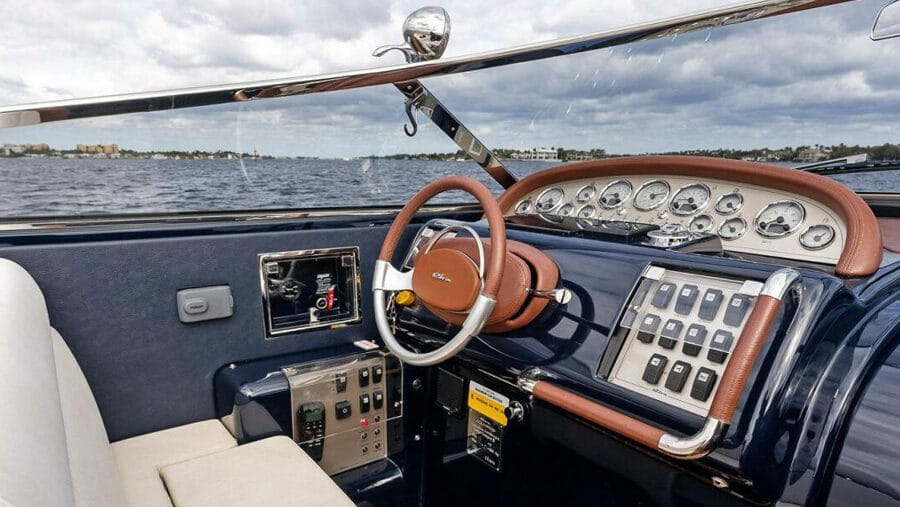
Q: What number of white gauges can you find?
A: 13